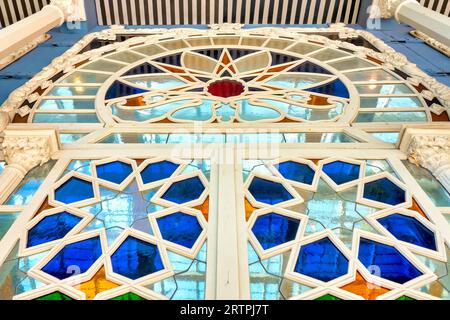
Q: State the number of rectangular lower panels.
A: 2